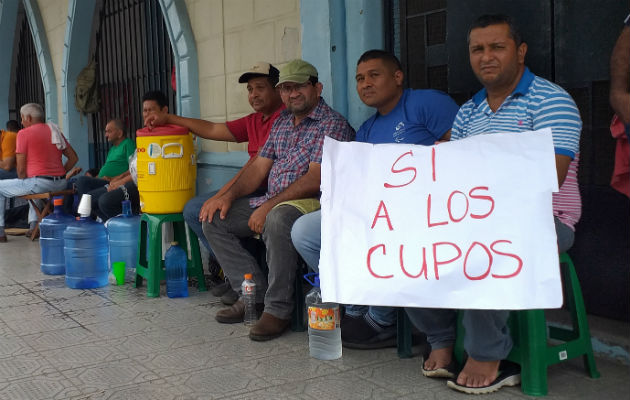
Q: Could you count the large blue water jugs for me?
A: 3